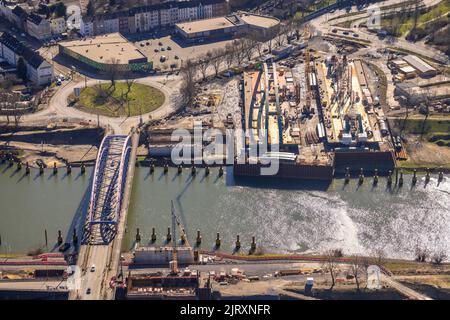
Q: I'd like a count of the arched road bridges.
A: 1